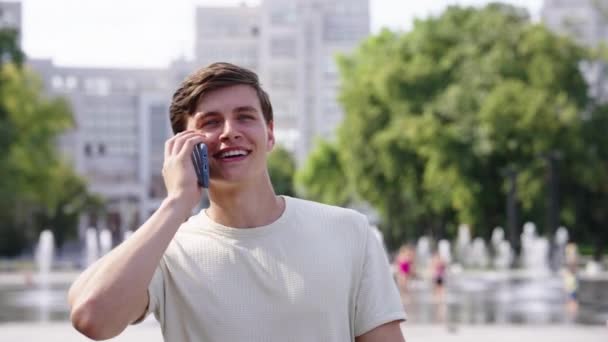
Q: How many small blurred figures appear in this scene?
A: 3